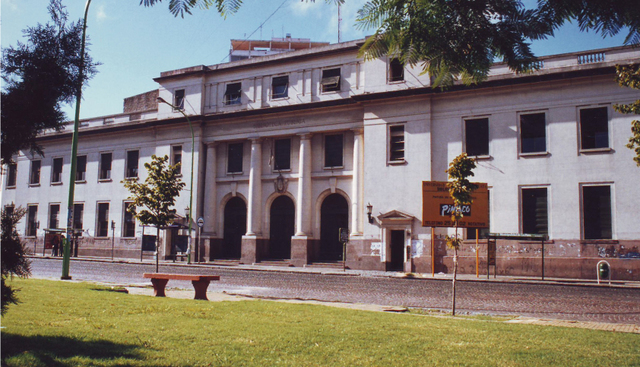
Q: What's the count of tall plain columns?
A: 4